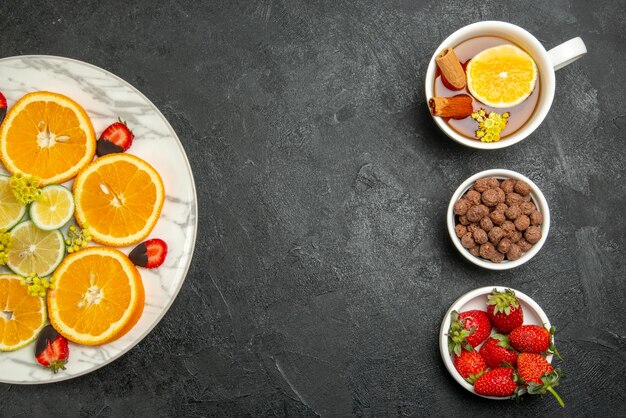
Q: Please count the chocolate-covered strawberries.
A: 4